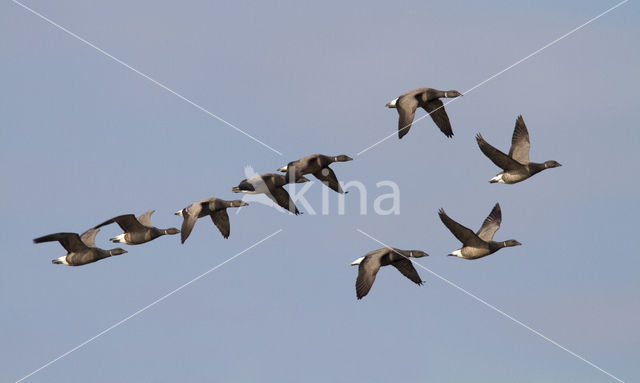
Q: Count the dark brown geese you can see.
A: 9